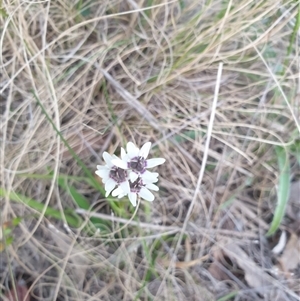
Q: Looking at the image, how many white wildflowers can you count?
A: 3